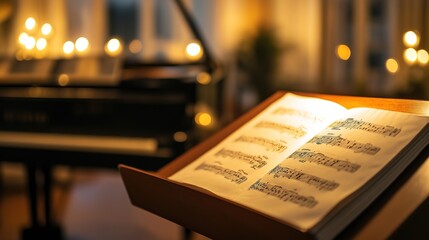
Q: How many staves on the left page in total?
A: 5